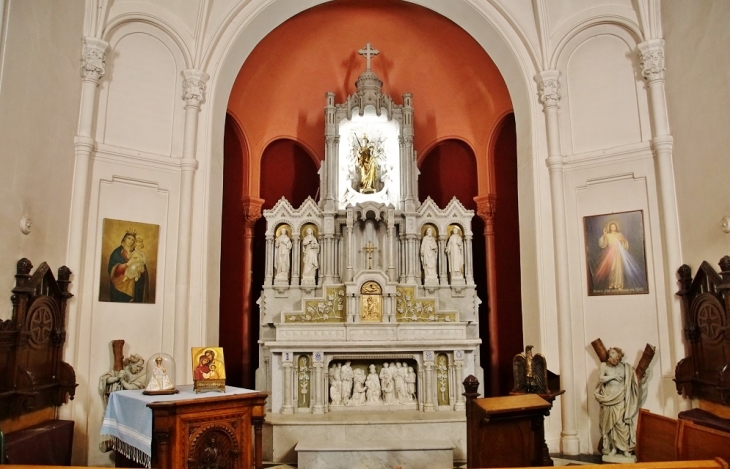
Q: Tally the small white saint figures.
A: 4